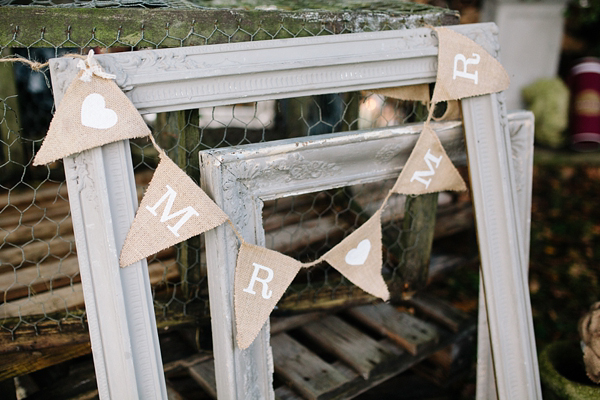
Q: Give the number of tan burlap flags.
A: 6